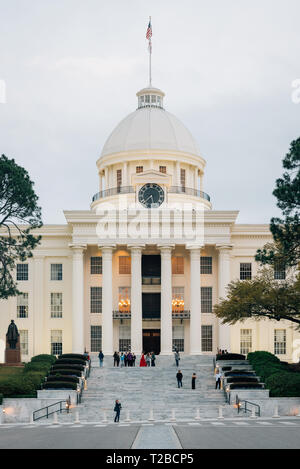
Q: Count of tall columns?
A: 6